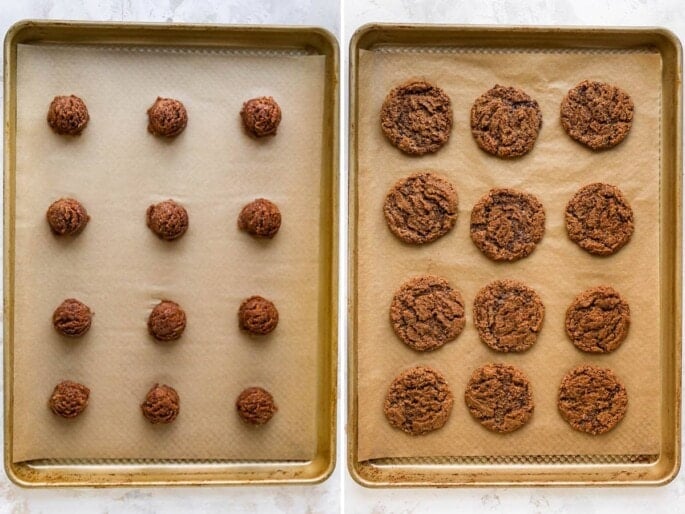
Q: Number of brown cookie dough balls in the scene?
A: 12